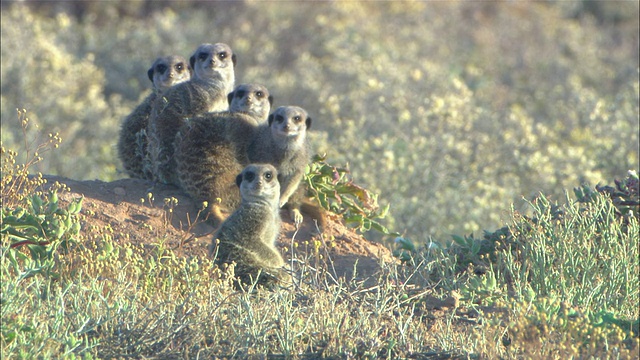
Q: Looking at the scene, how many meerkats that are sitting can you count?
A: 5